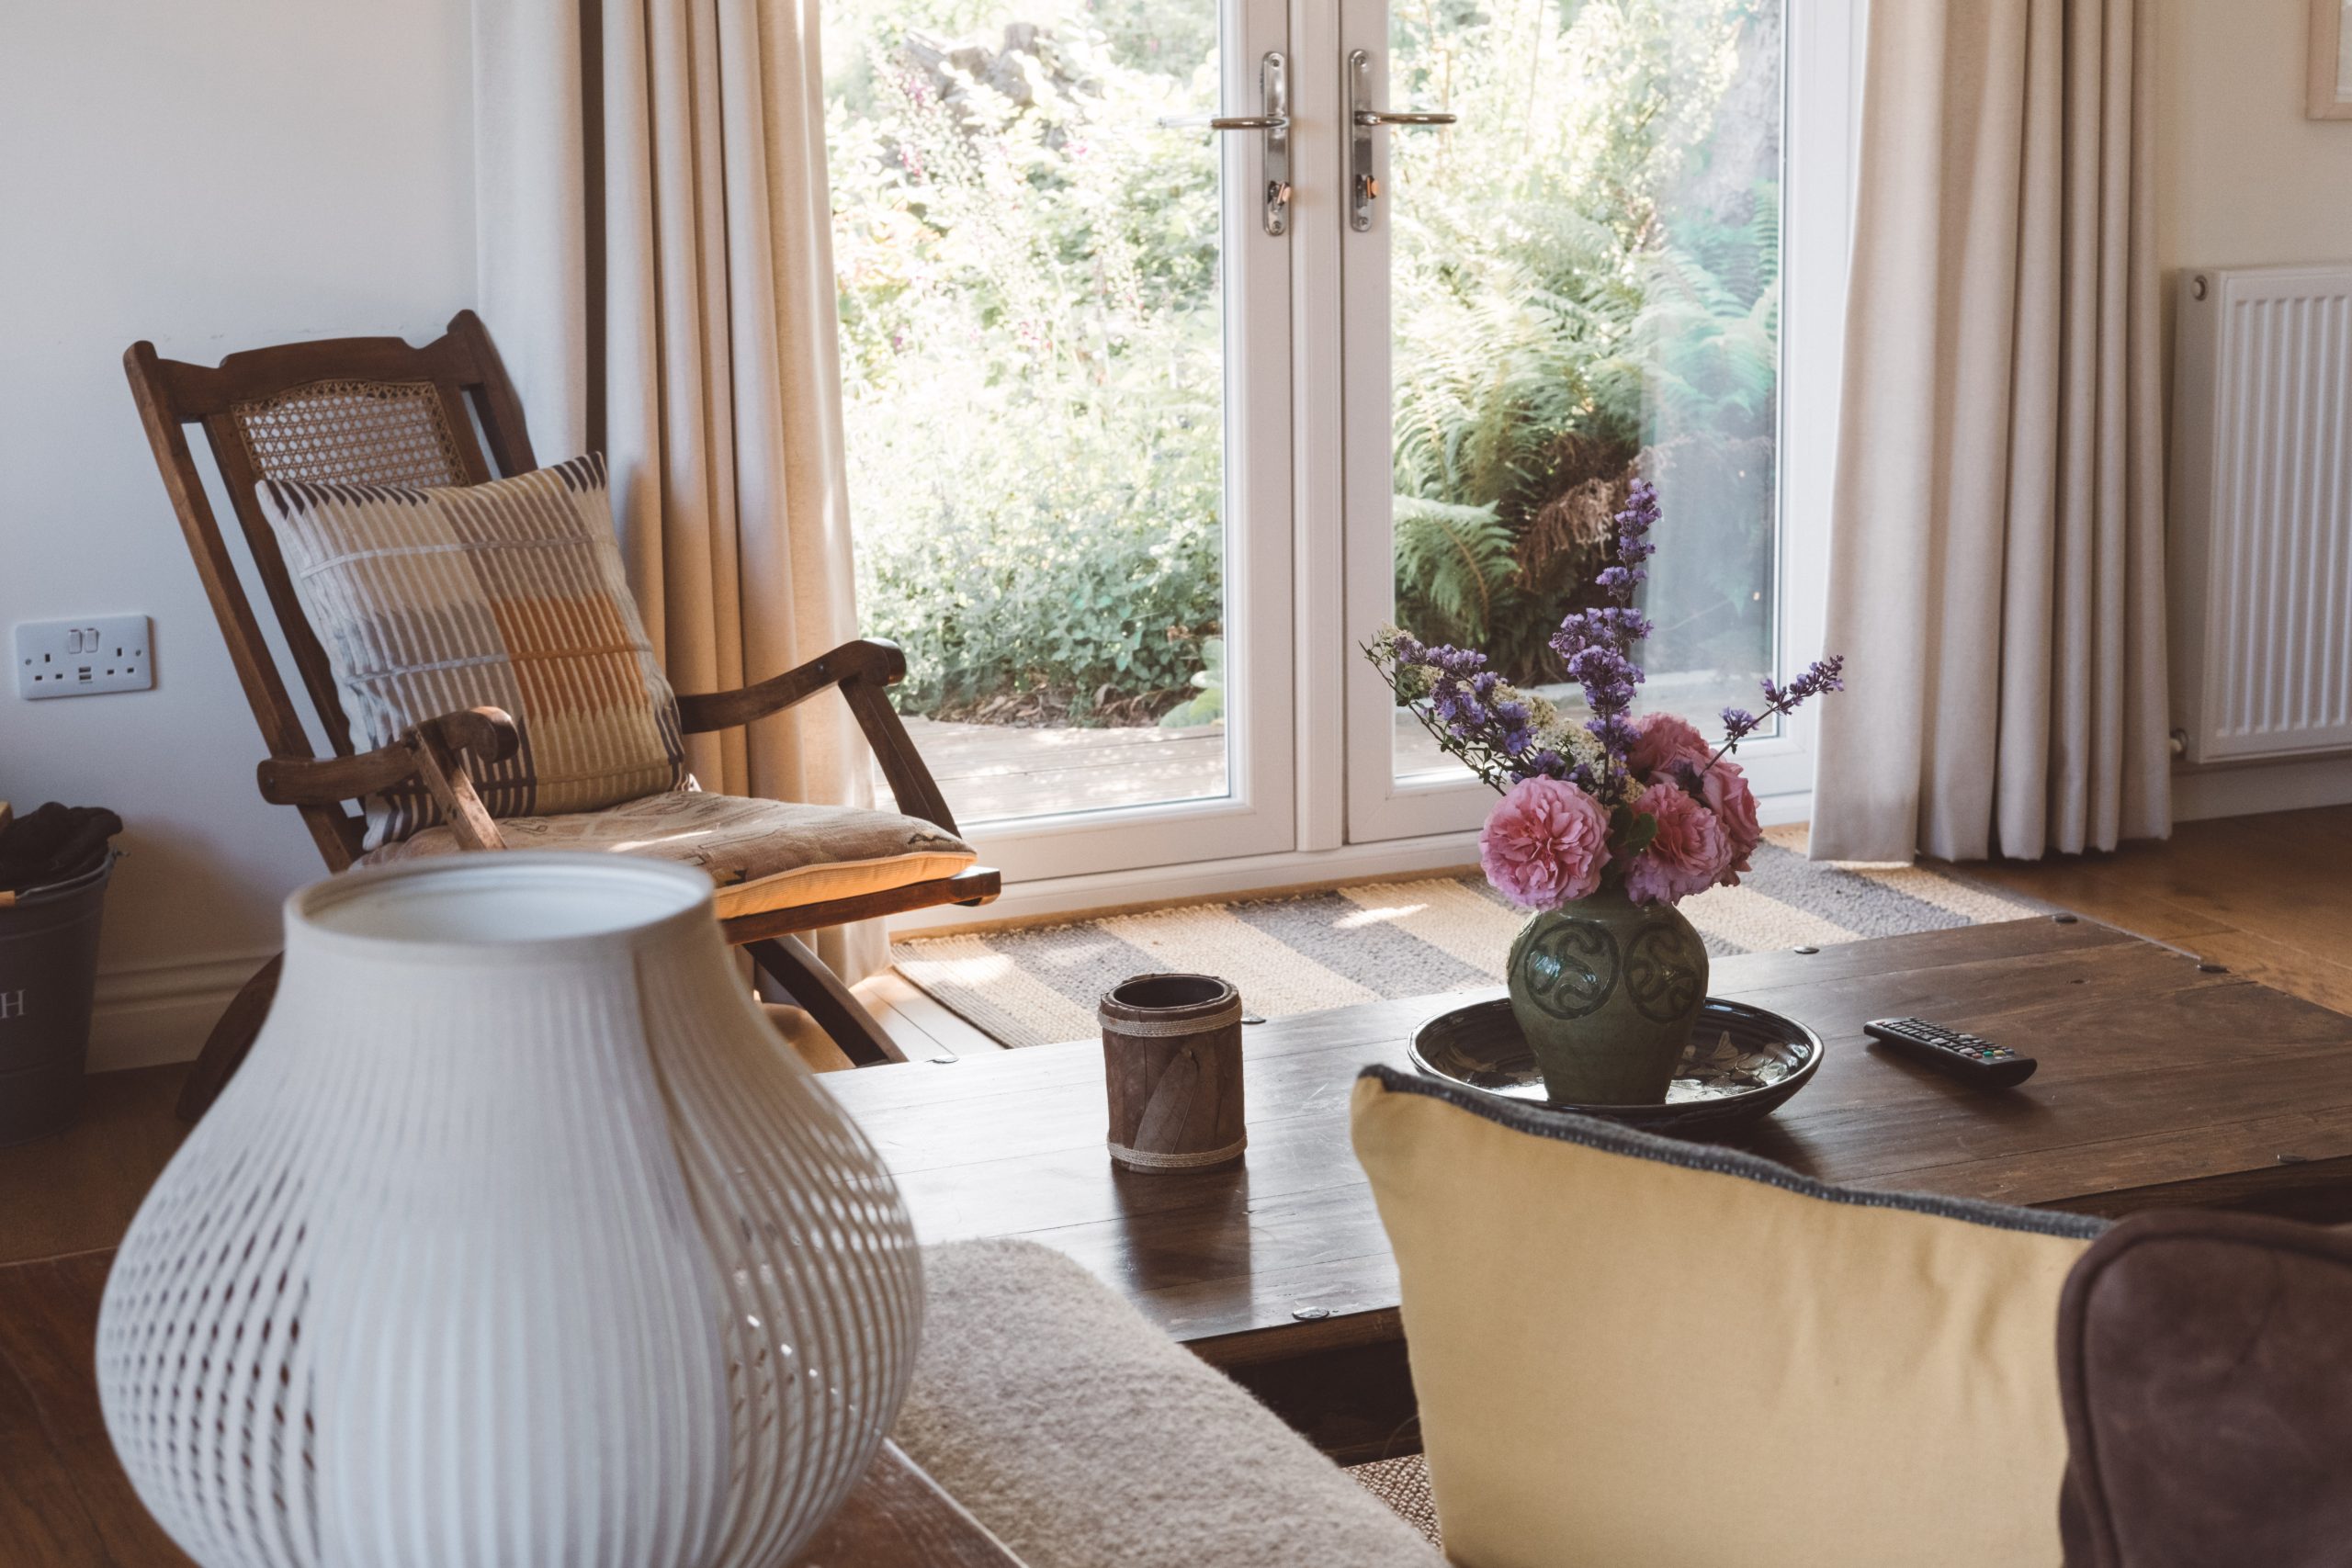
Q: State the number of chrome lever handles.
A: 2